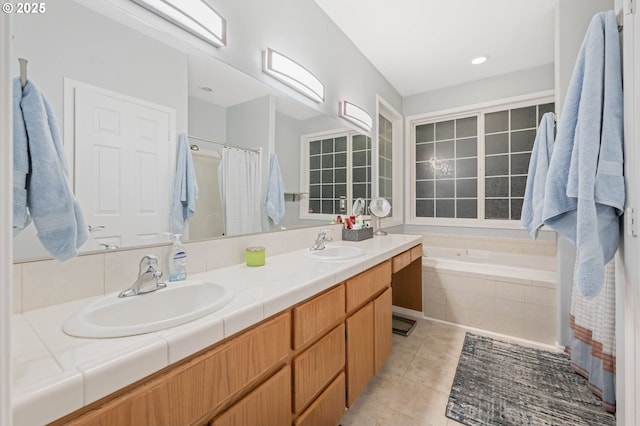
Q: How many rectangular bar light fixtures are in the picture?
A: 3